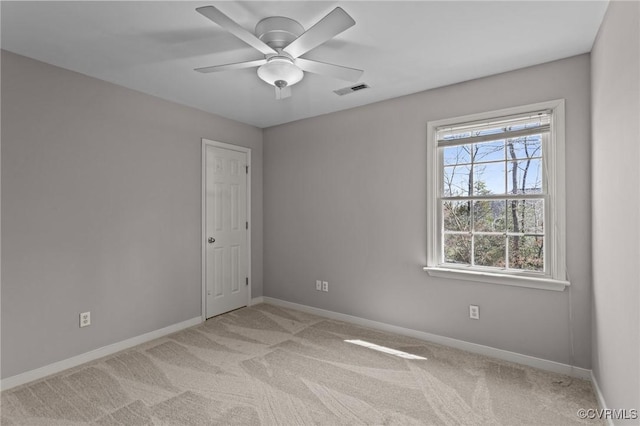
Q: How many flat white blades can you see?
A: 5